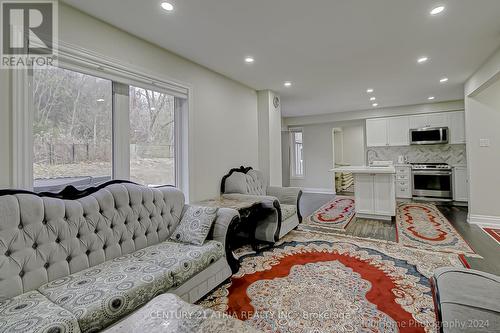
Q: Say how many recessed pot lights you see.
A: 10